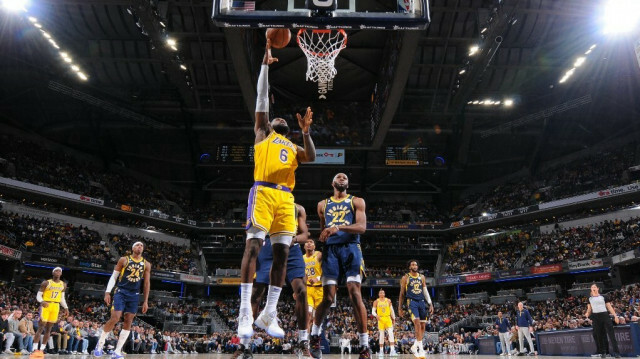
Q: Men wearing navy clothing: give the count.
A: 6